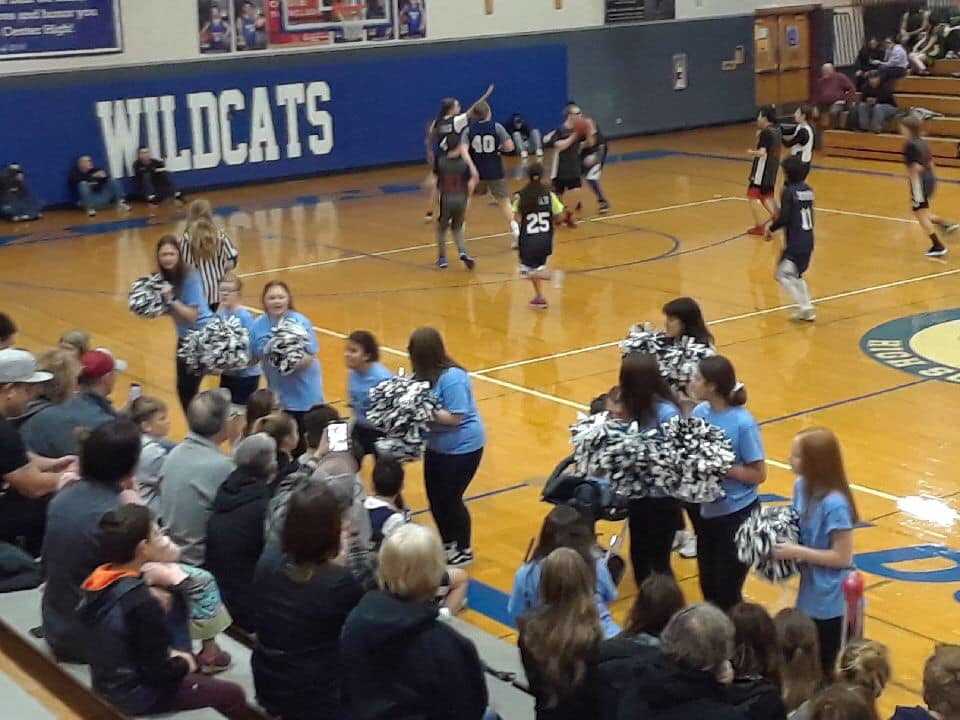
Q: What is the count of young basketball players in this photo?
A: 10